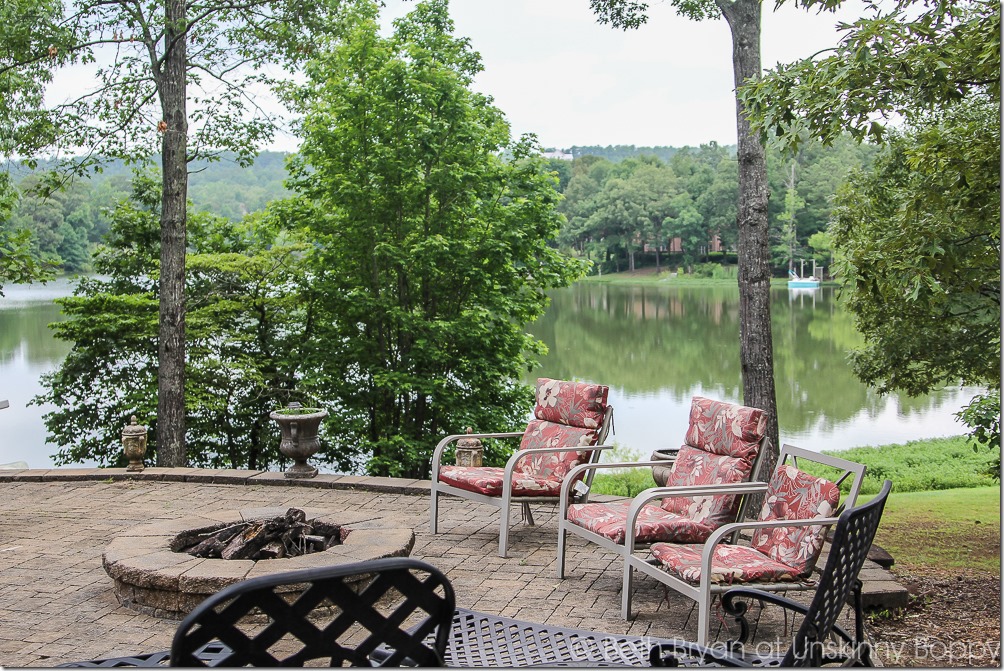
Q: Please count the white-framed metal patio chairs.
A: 3